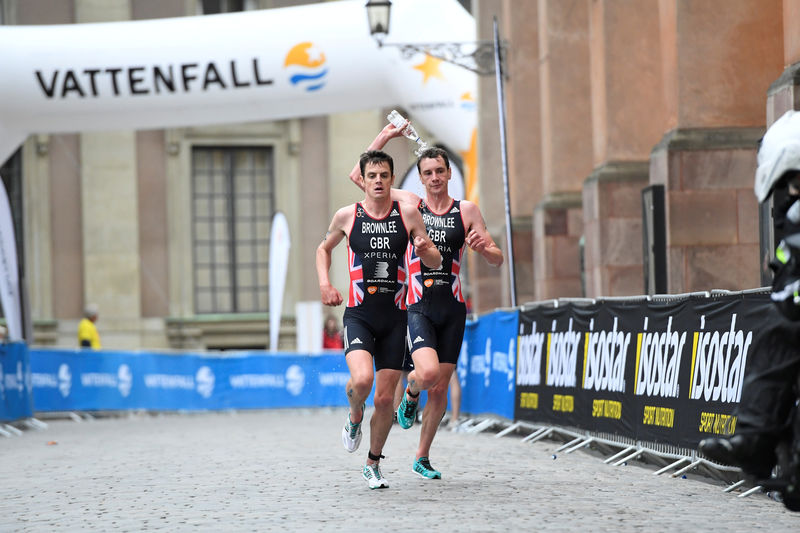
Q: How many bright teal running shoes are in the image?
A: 2